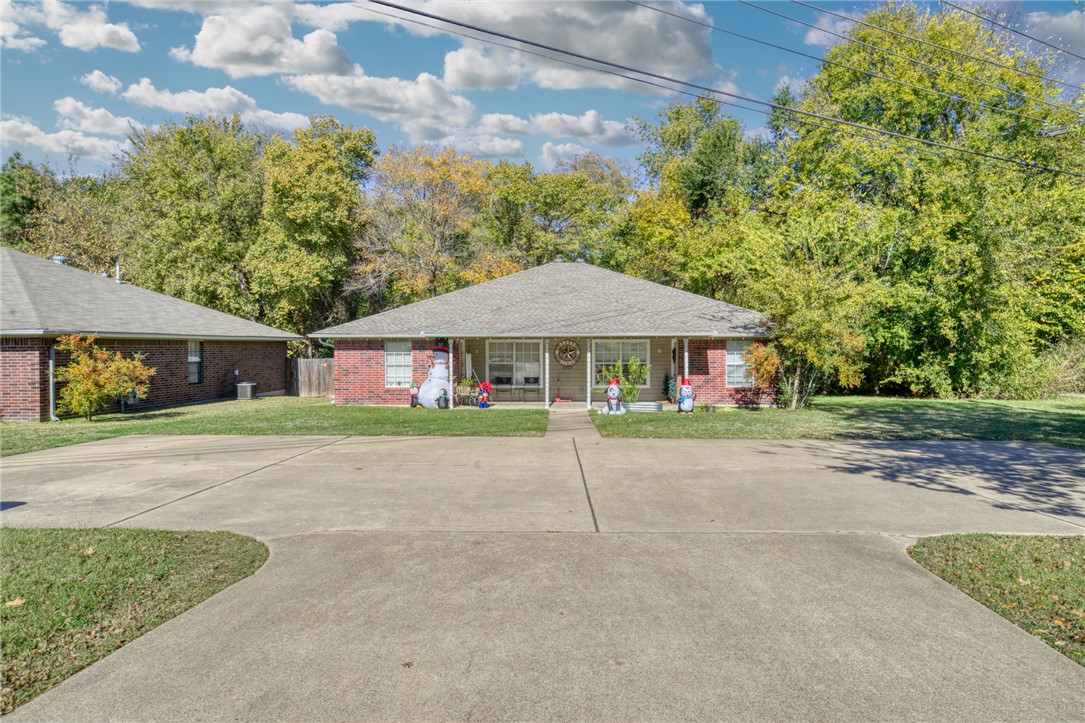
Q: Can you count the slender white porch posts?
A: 4